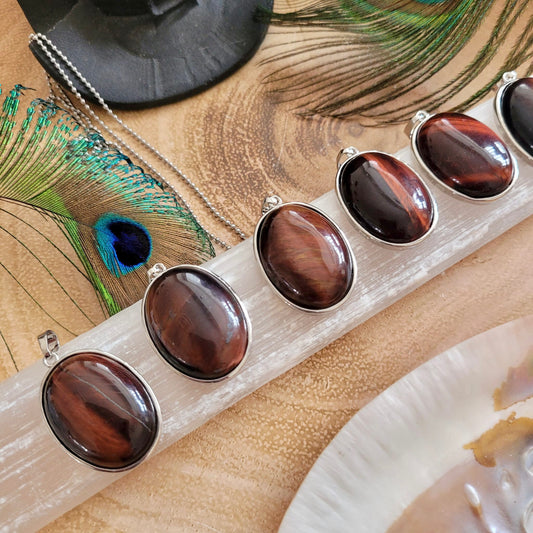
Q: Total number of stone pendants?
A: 6